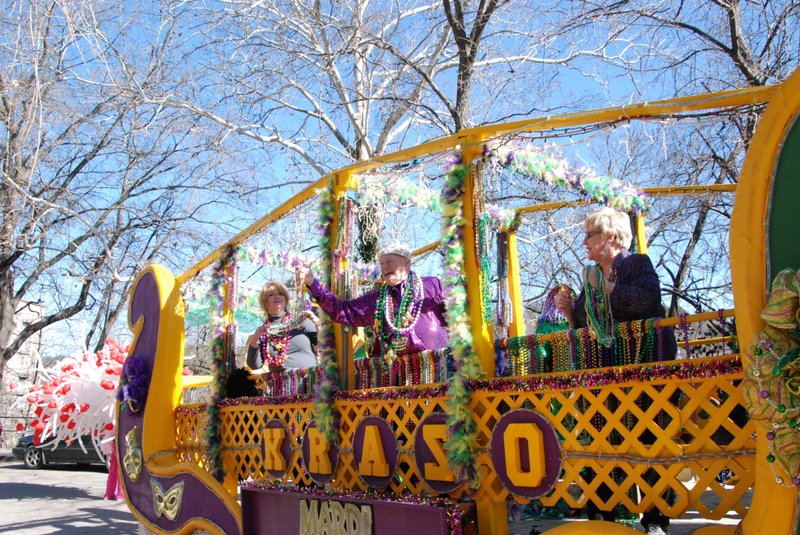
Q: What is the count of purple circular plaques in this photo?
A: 5